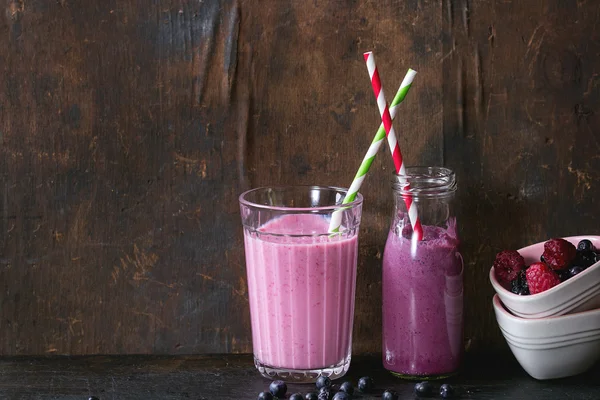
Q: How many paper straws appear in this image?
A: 2